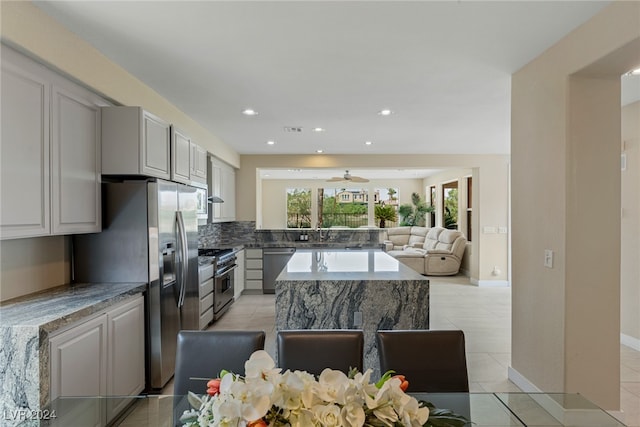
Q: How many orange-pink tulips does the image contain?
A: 3